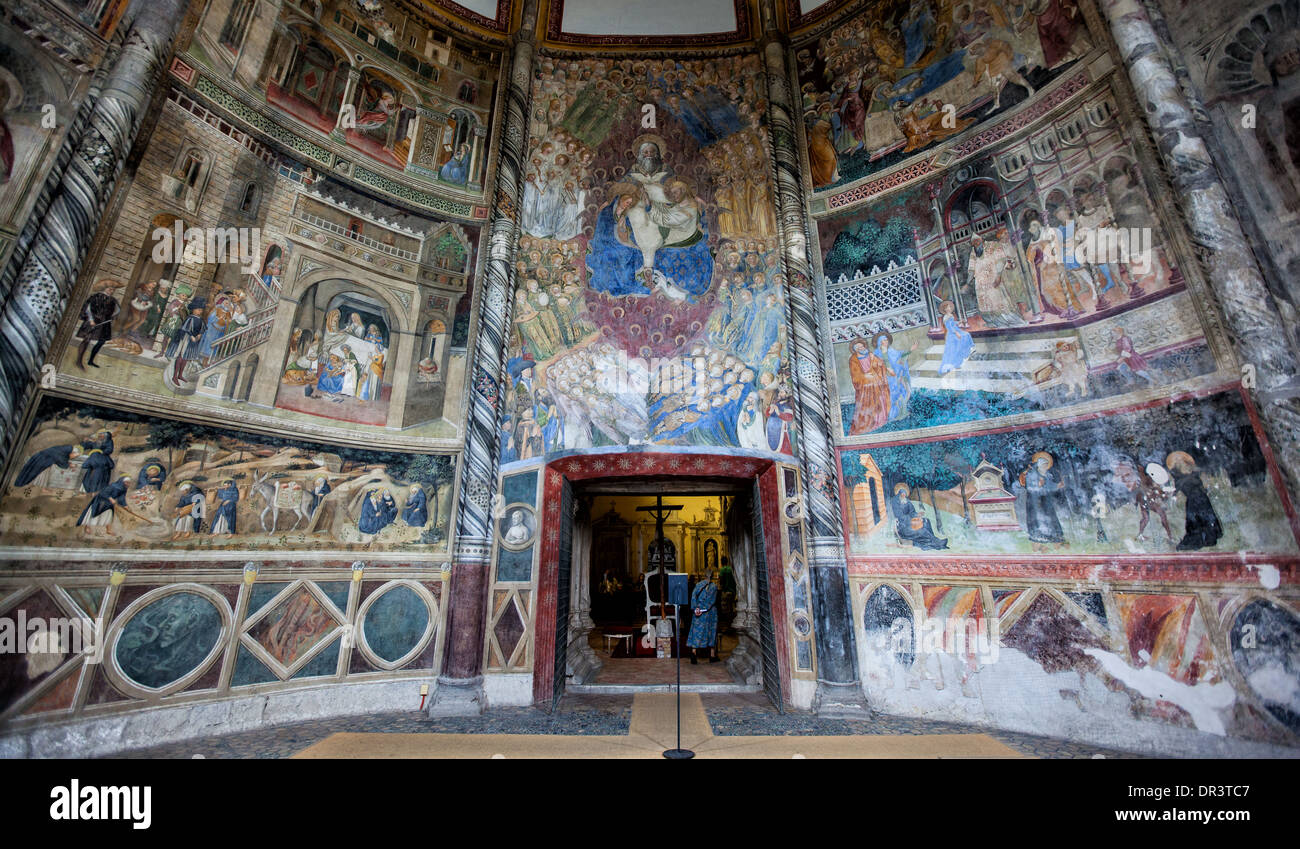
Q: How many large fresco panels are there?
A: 7